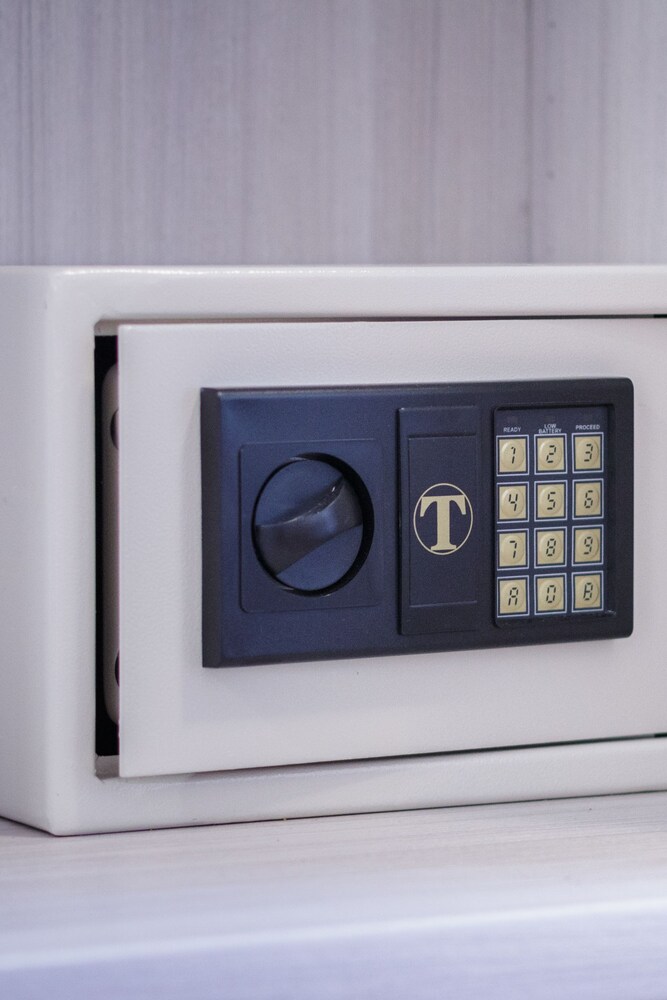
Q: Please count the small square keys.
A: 12